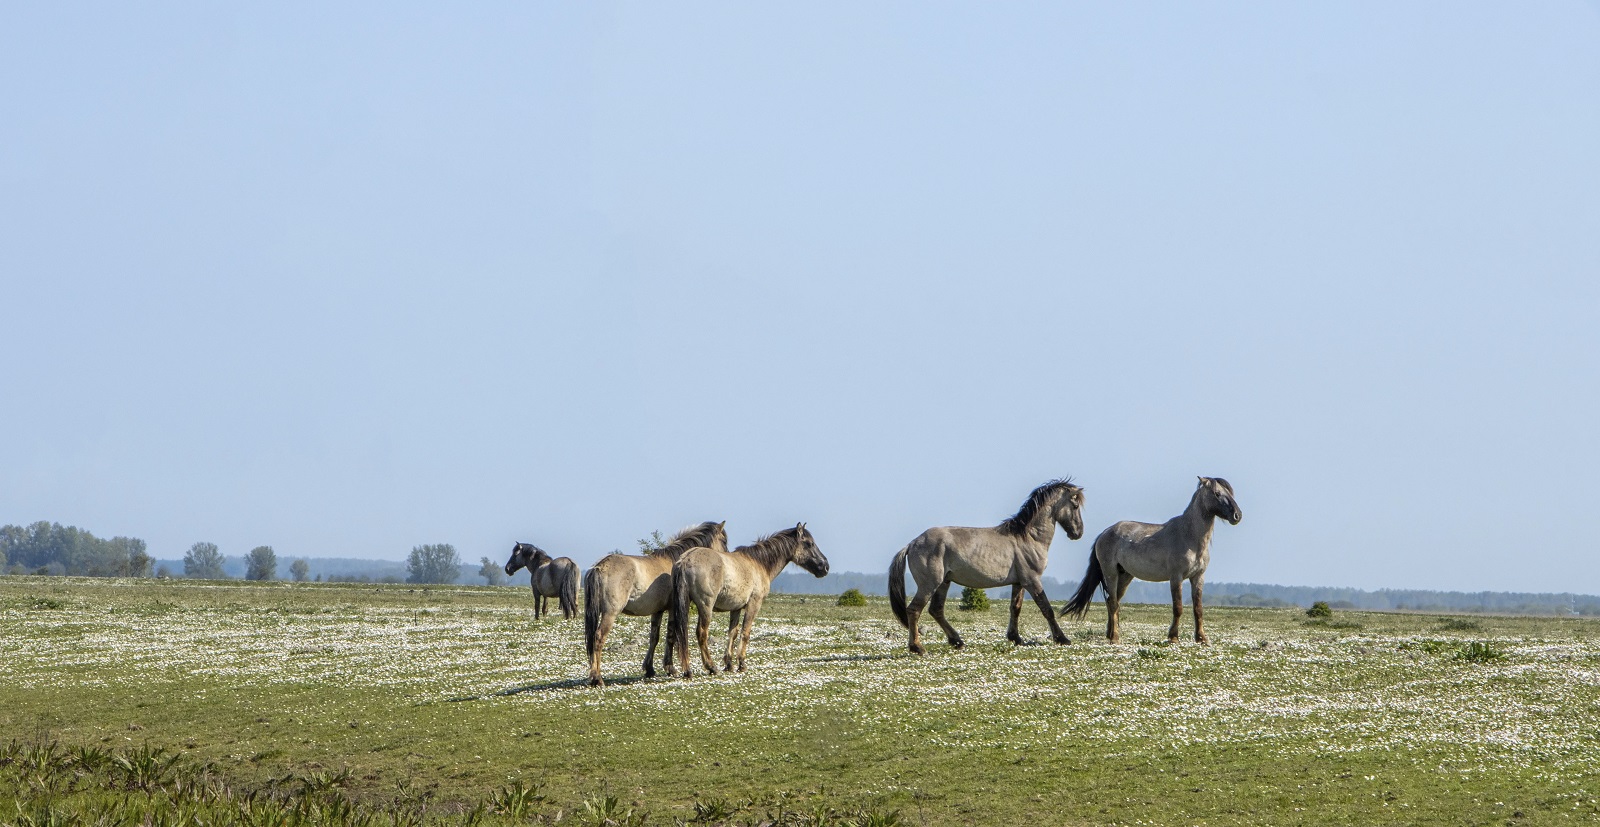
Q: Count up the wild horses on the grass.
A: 5